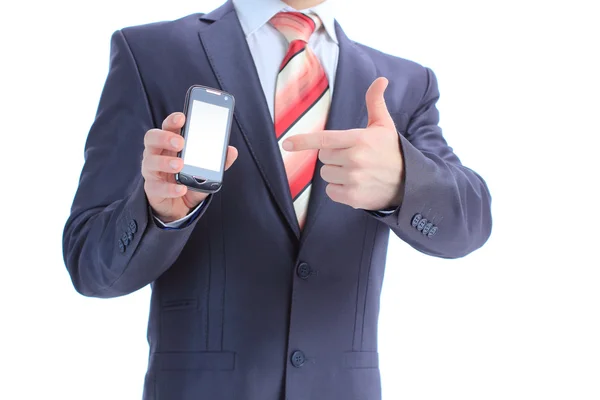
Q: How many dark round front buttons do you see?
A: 2